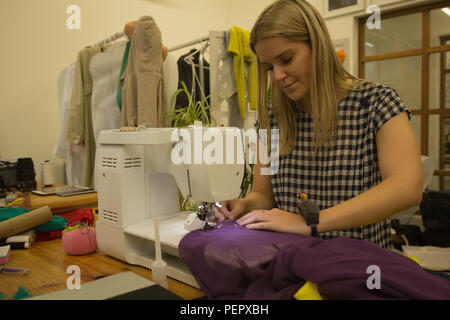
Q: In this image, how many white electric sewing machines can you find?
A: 1